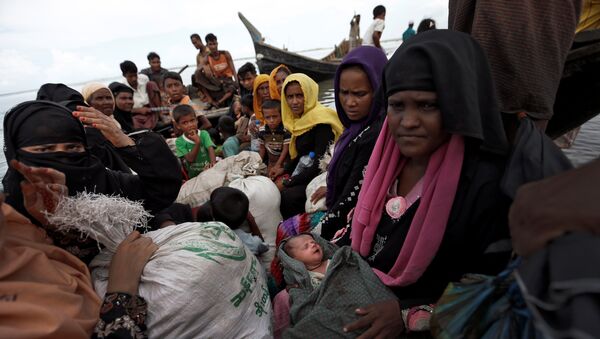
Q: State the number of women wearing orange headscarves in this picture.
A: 2